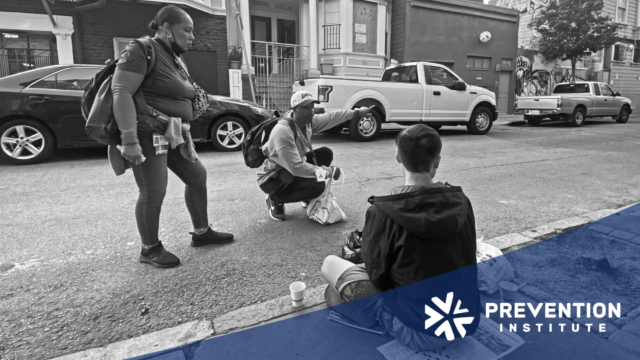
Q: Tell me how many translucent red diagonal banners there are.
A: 0